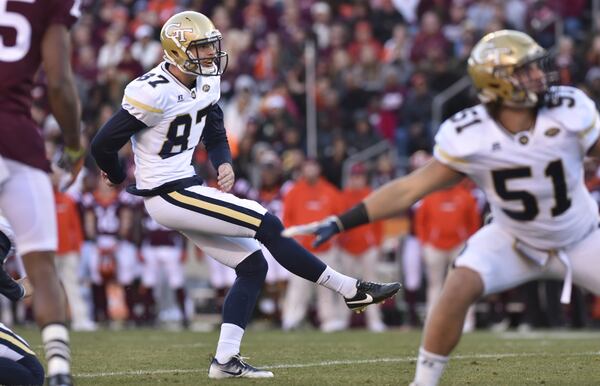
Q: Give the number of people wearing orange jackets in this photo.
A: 4